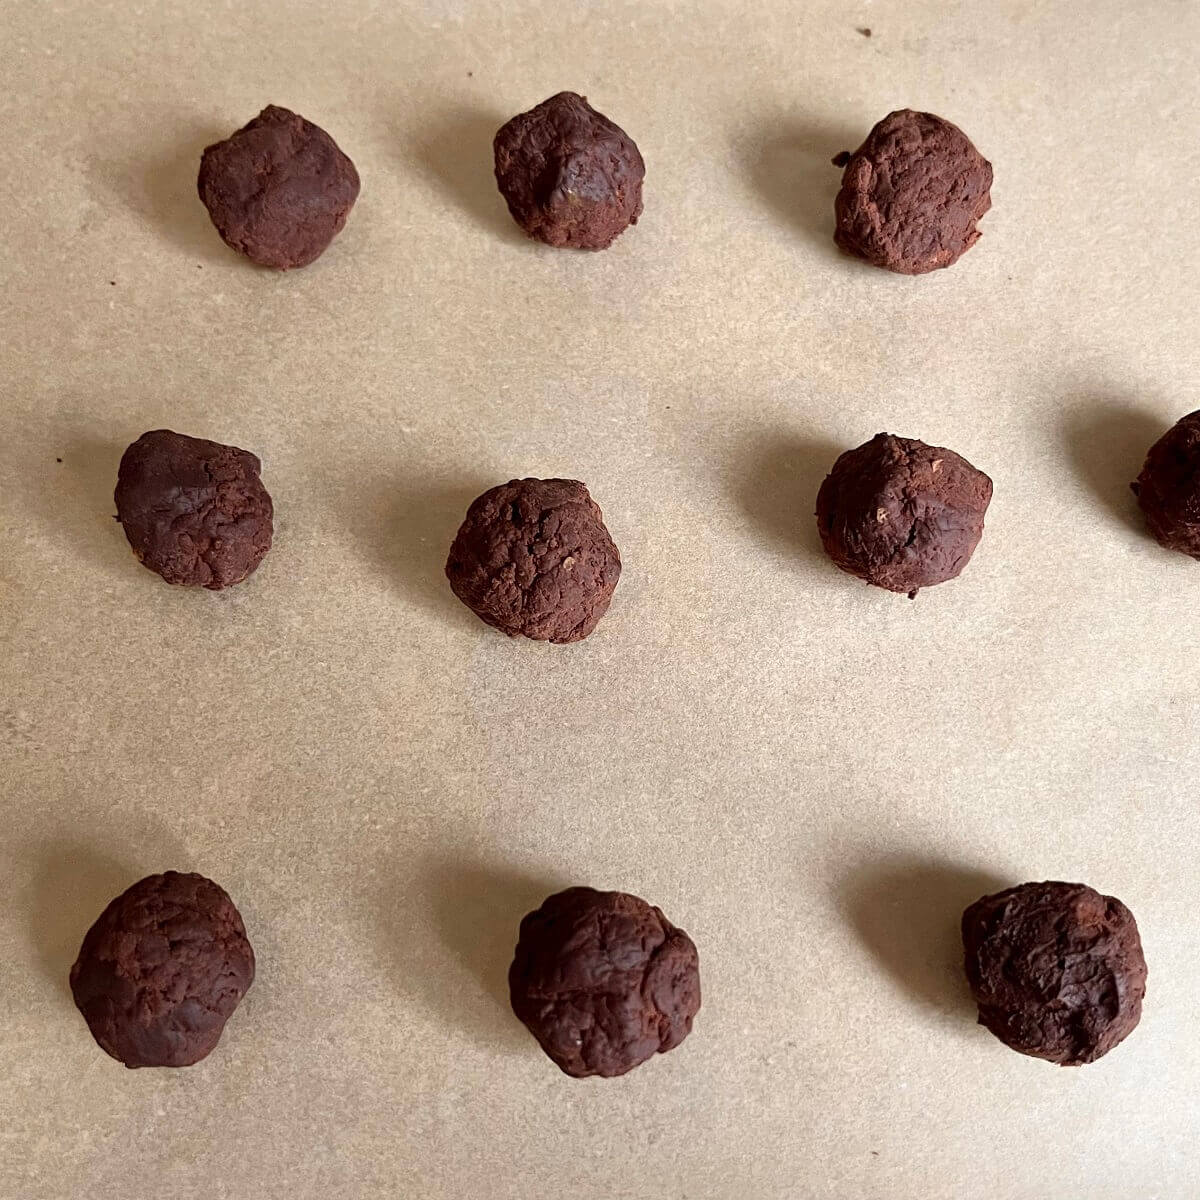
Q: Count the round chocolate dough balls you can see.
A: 10